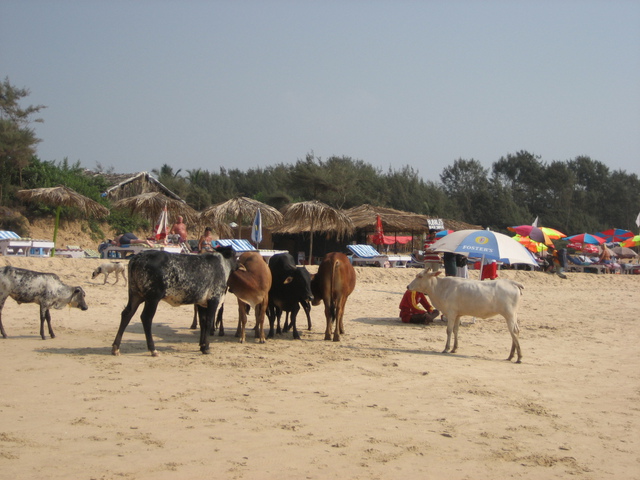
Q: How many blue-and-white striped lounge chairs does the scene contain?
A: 3